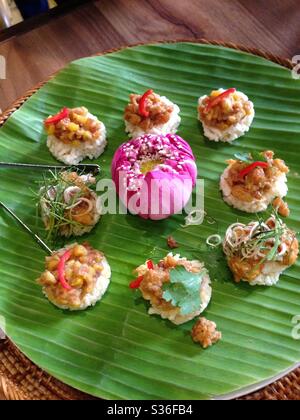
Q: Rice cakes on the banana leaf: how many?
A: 8